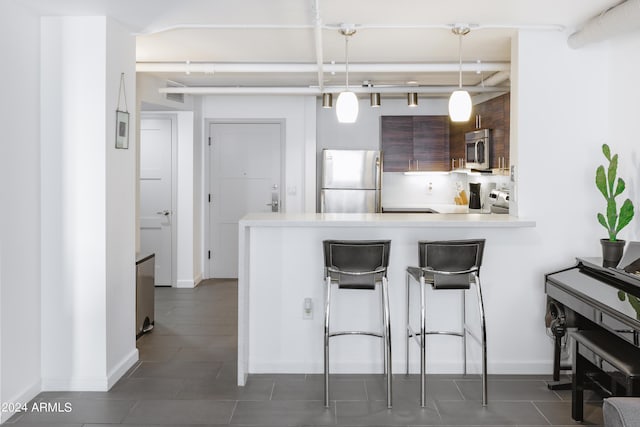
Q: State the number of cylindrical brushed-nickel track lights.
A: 3